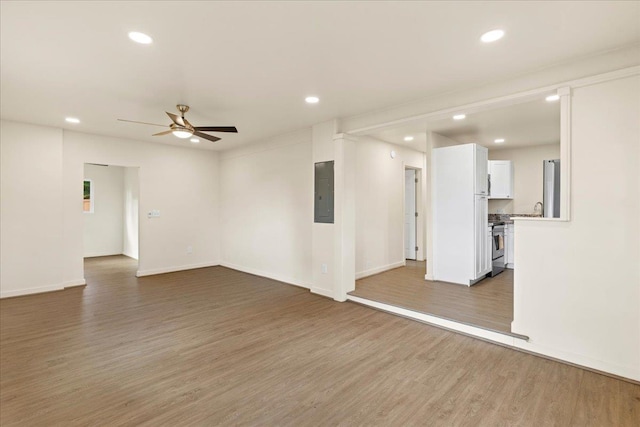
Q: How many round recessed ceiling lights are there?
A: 9